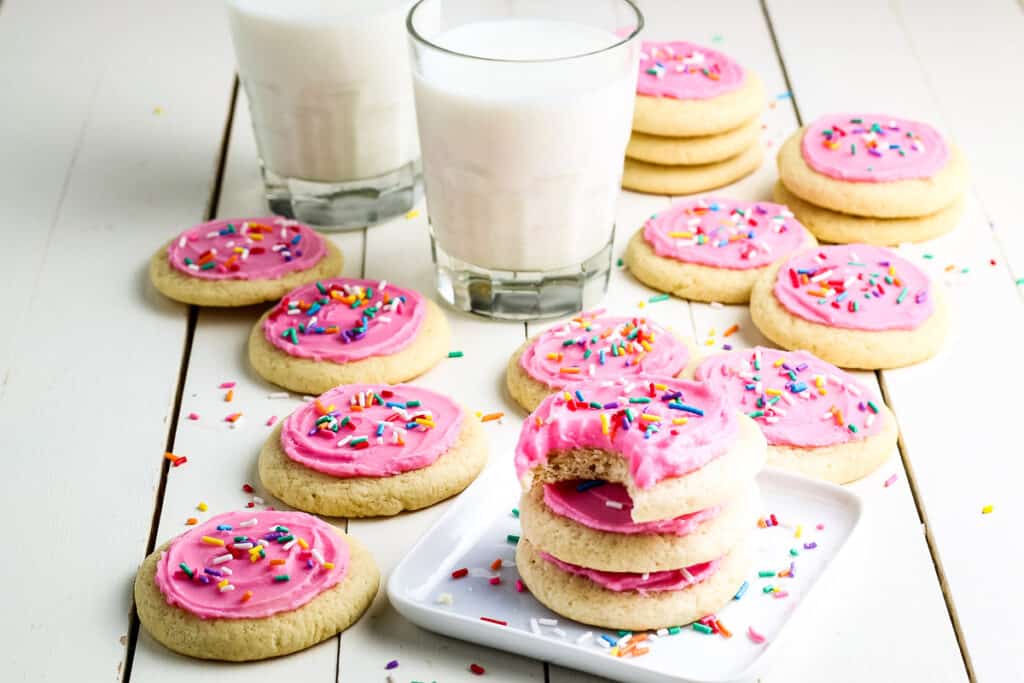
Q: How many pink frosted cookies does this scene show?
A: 13